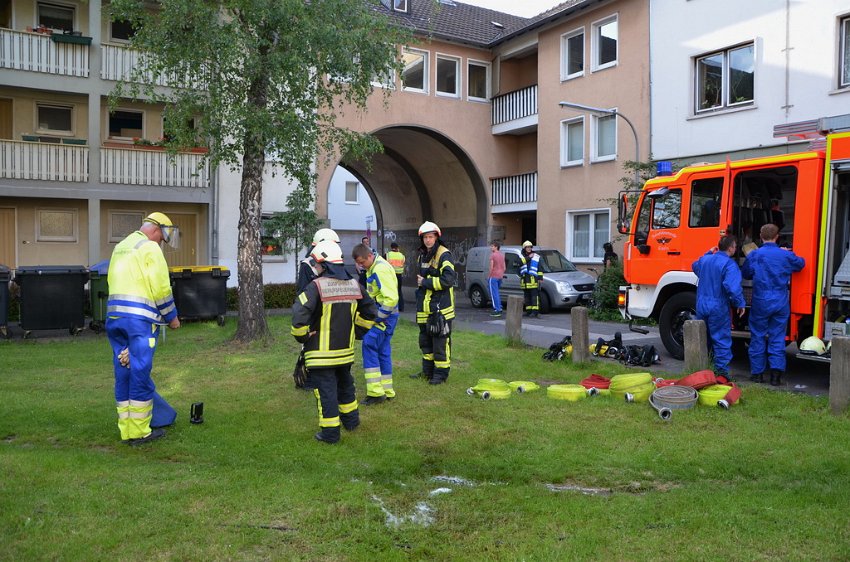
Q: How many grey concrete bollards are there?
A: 4